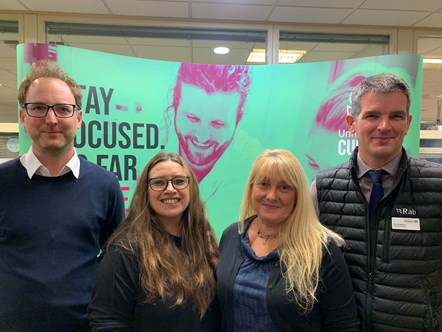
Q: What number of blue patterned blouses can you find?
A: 1